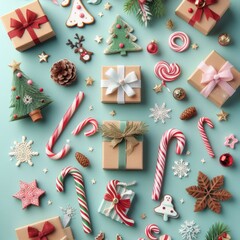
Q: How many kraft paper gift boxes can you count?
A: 6